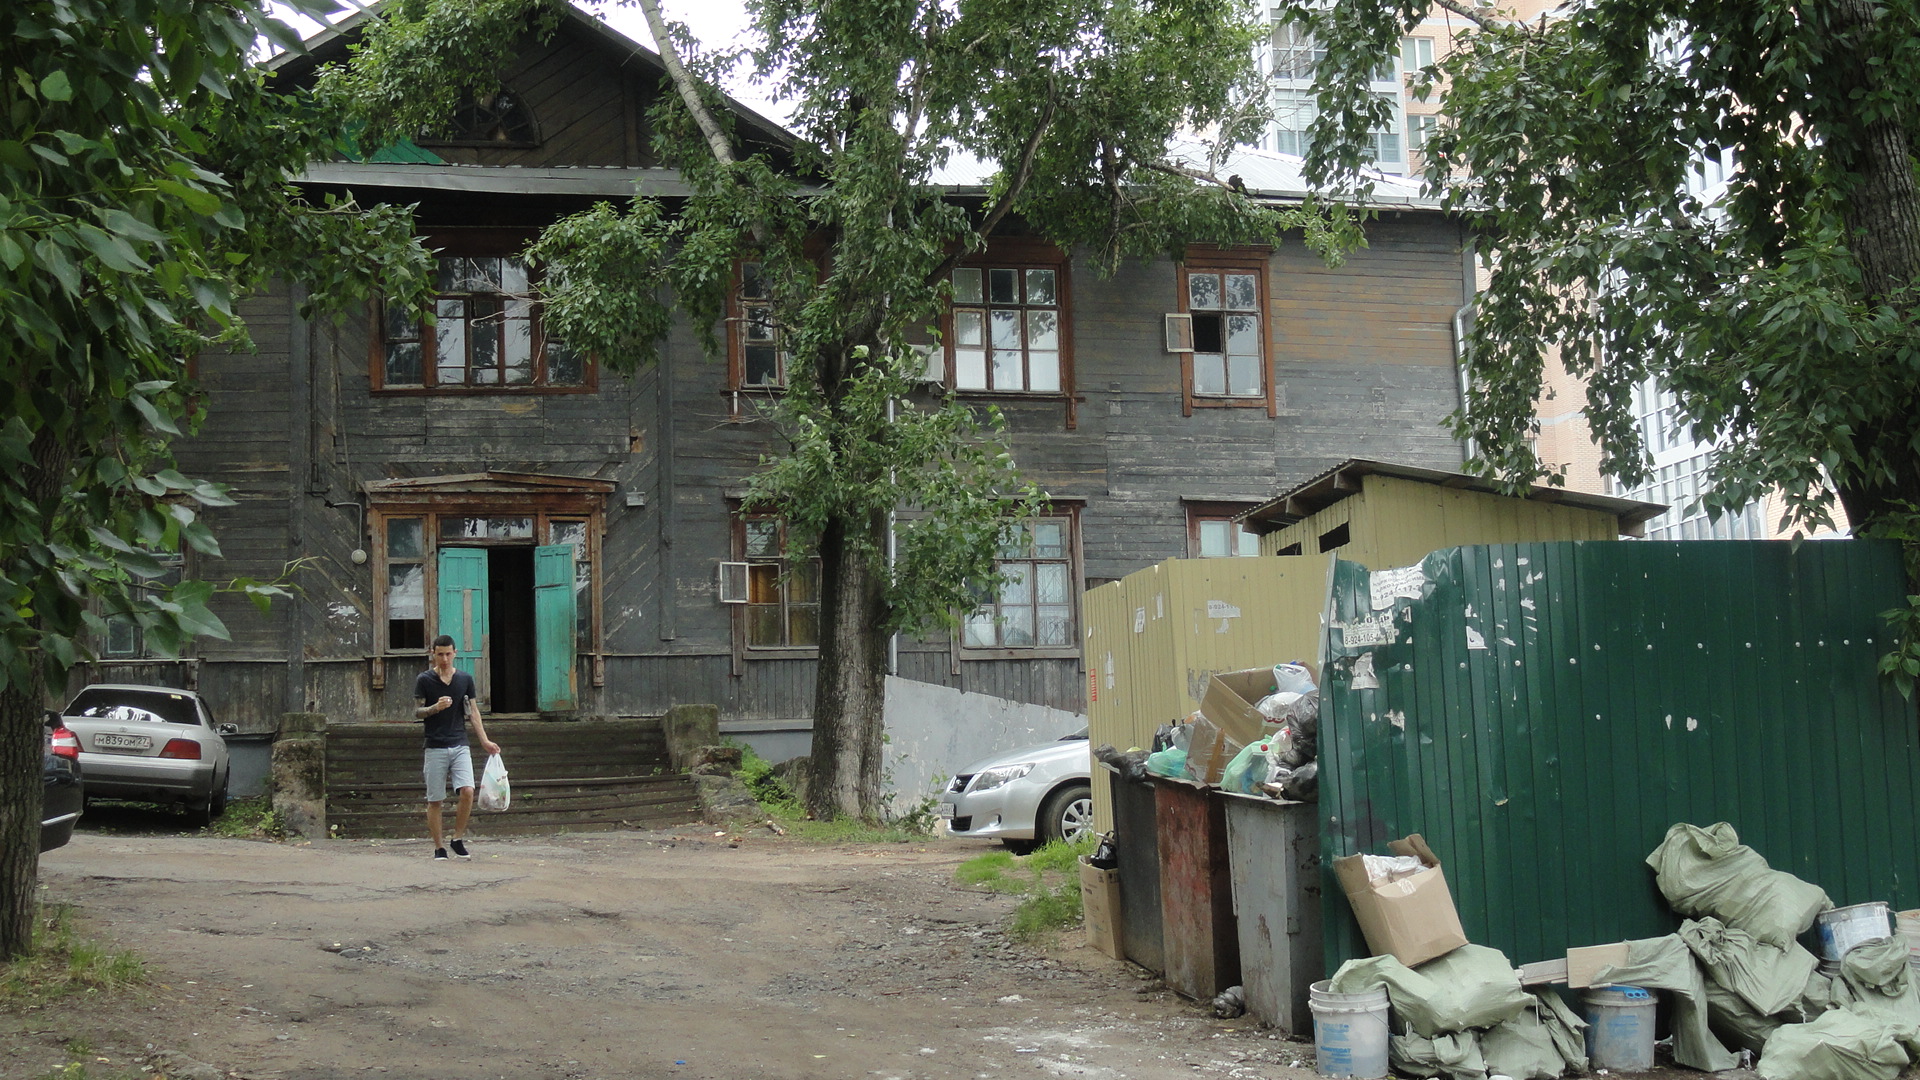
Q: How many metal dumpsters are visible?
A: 3